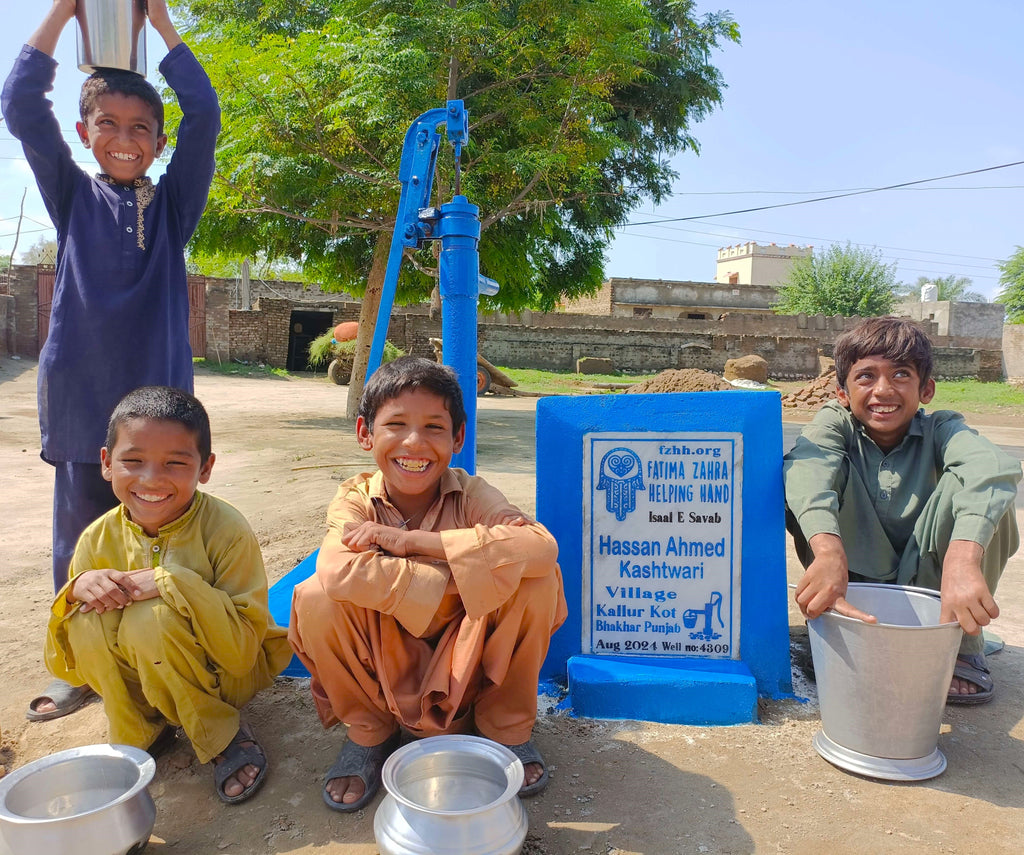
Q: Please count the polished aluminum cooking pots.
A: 2